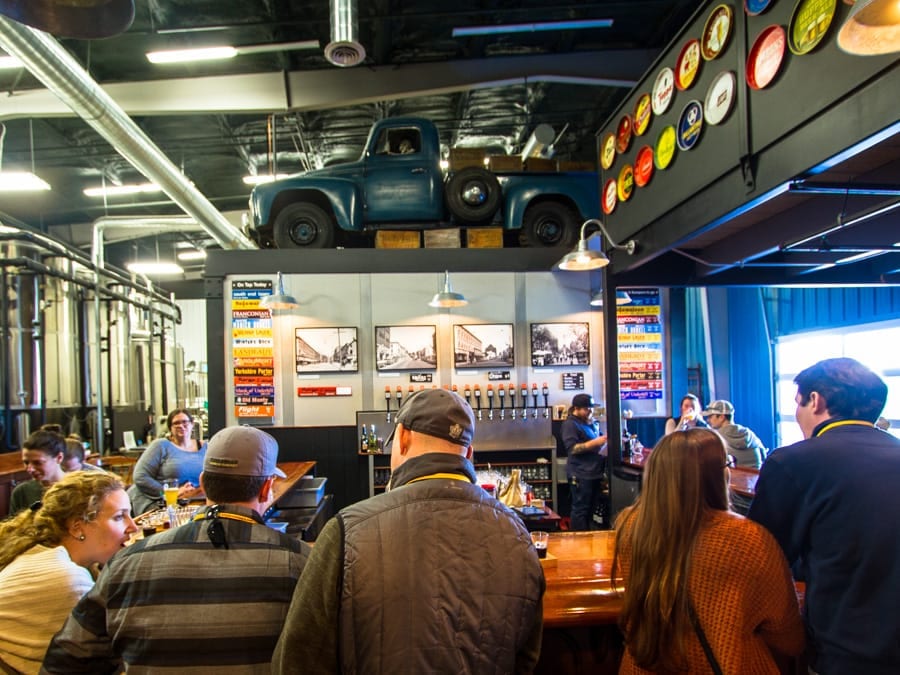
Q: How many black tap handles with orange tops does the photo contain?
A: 15